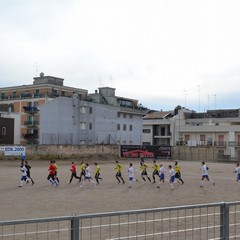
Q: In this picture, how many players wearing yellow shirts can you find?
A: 7